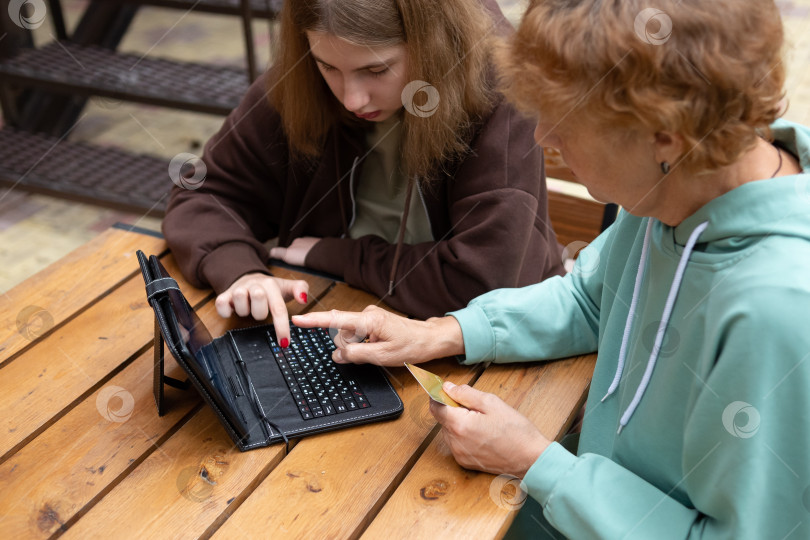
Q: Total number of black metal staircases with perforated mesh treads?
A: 1